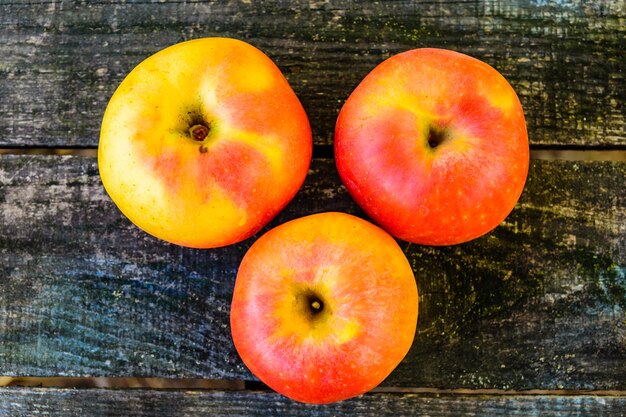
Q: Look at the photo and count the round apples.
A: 3